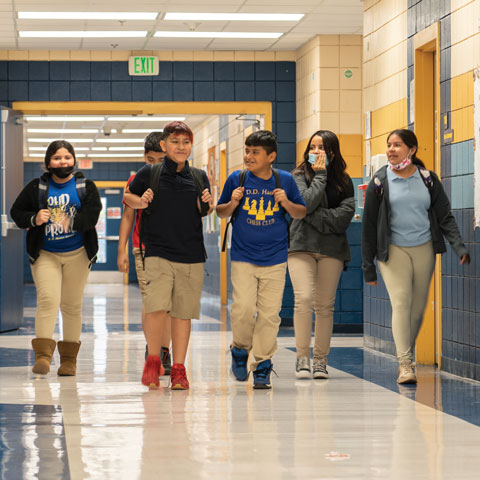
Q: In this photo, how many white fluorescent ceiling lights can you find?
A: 14